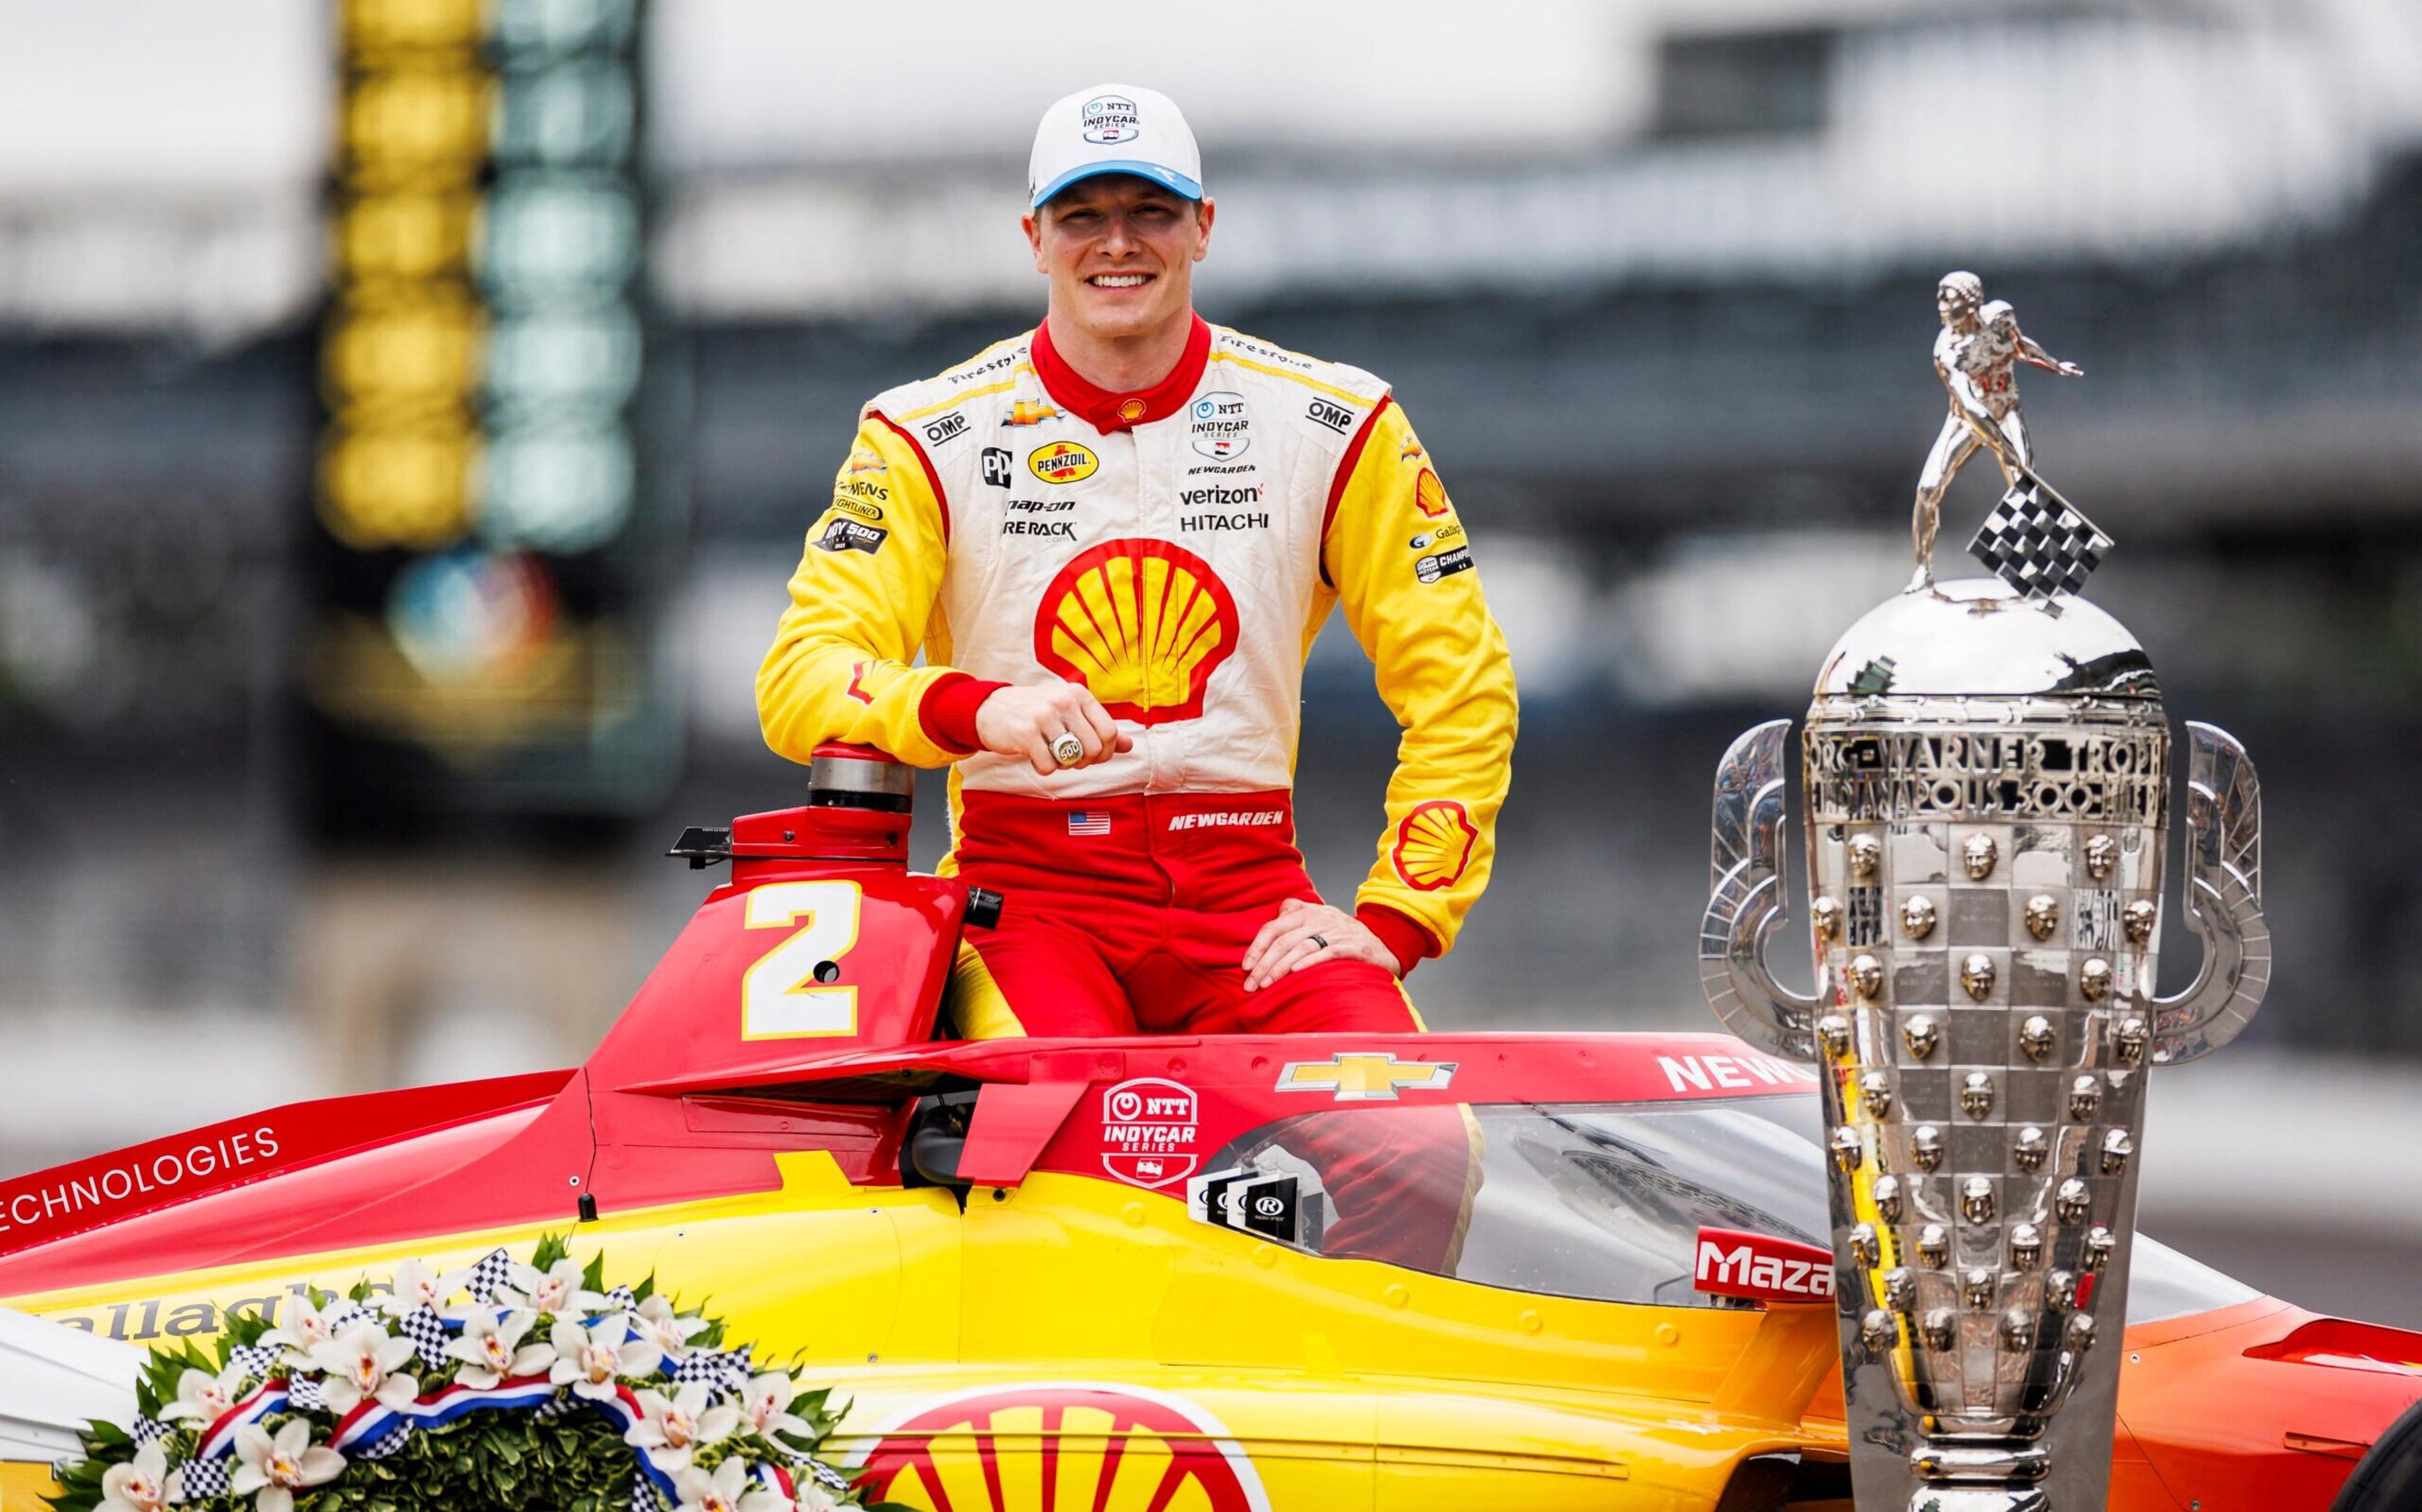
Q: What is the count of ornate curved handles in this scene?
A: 2